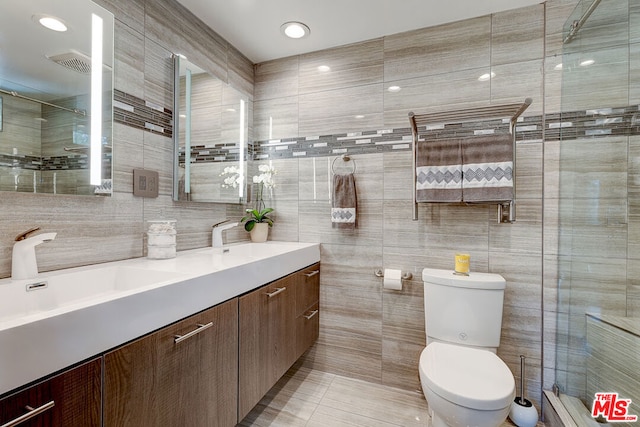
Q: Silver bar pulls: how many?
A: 5